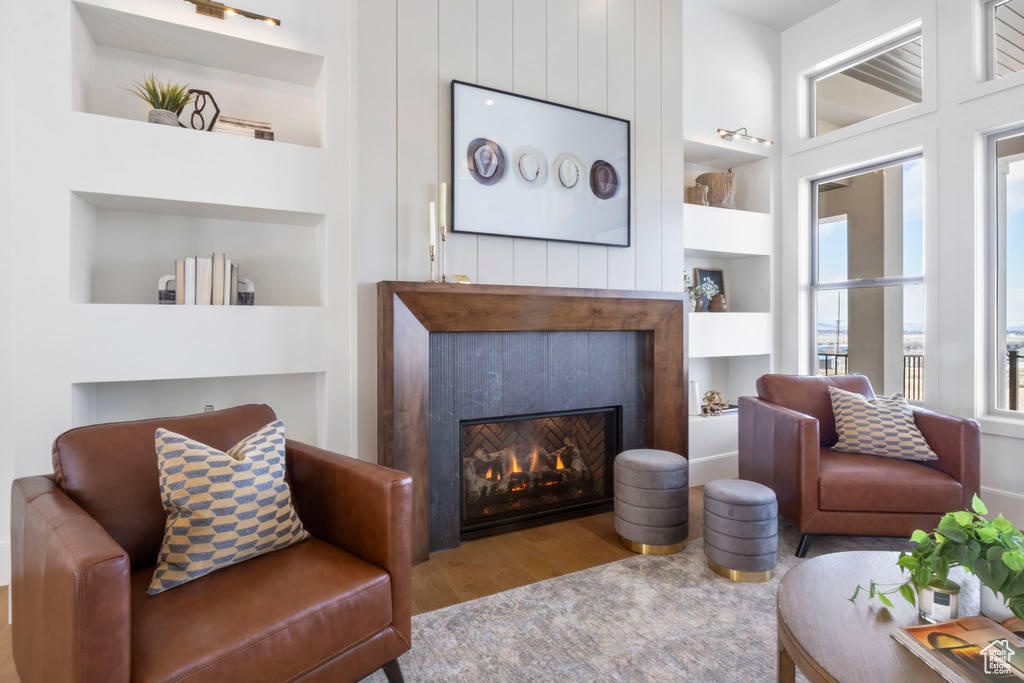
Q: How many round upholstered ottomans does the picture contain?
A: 2